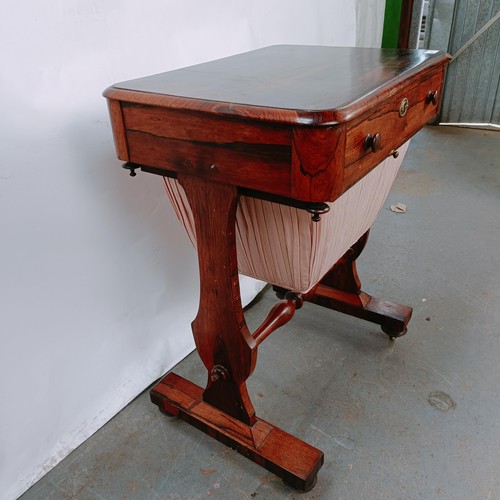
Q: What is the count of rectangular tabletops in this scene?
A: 1